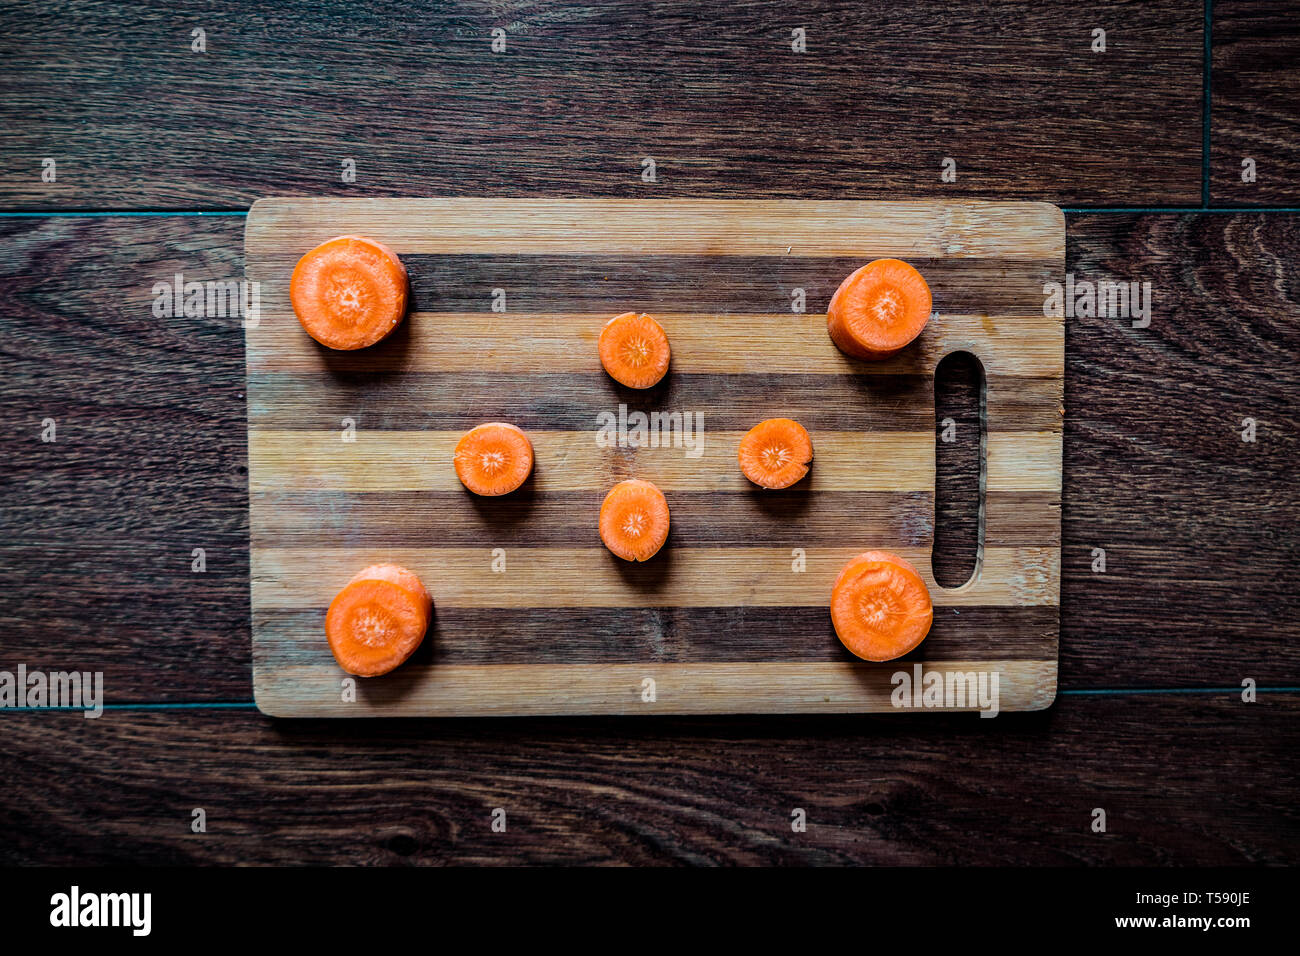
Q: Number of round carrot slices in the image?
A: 8